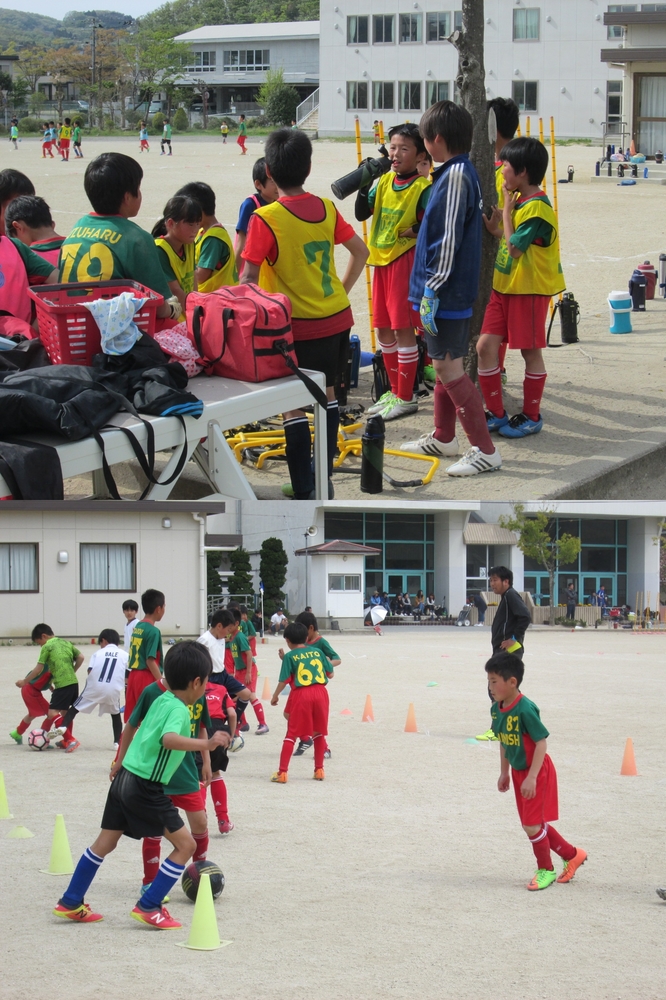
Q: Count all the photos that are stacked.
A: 2